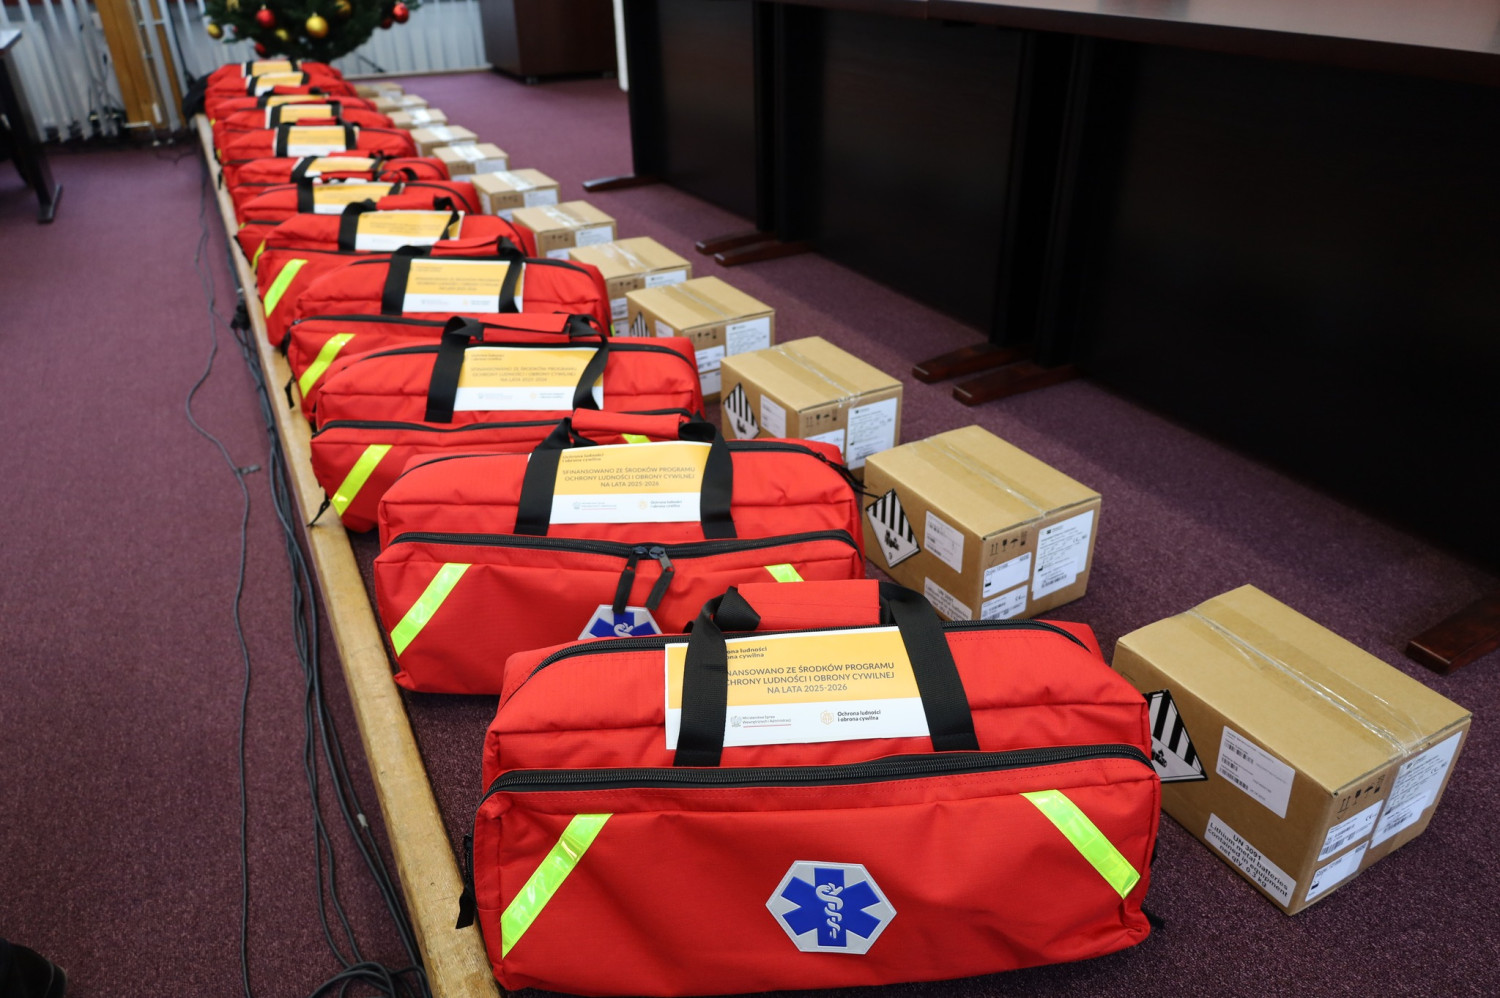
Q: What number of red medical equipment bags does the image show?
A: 12